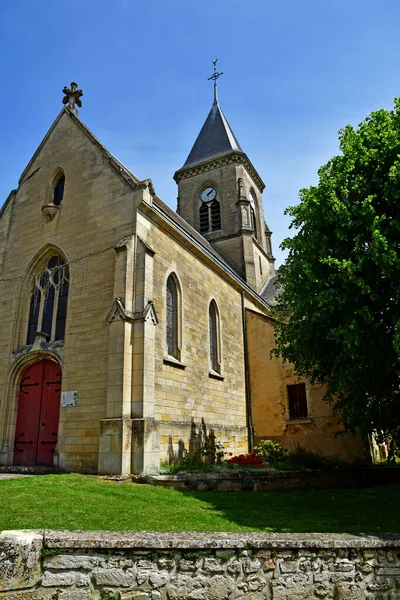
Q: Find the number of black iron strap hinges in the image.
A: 4